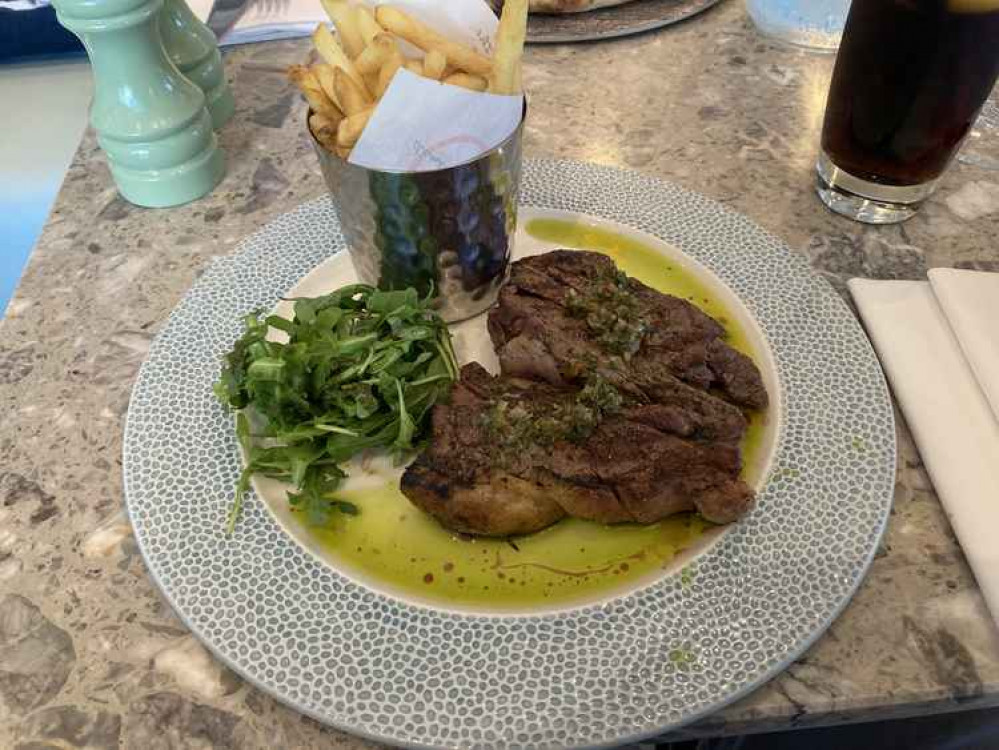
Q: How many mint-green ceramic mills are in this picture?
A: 2